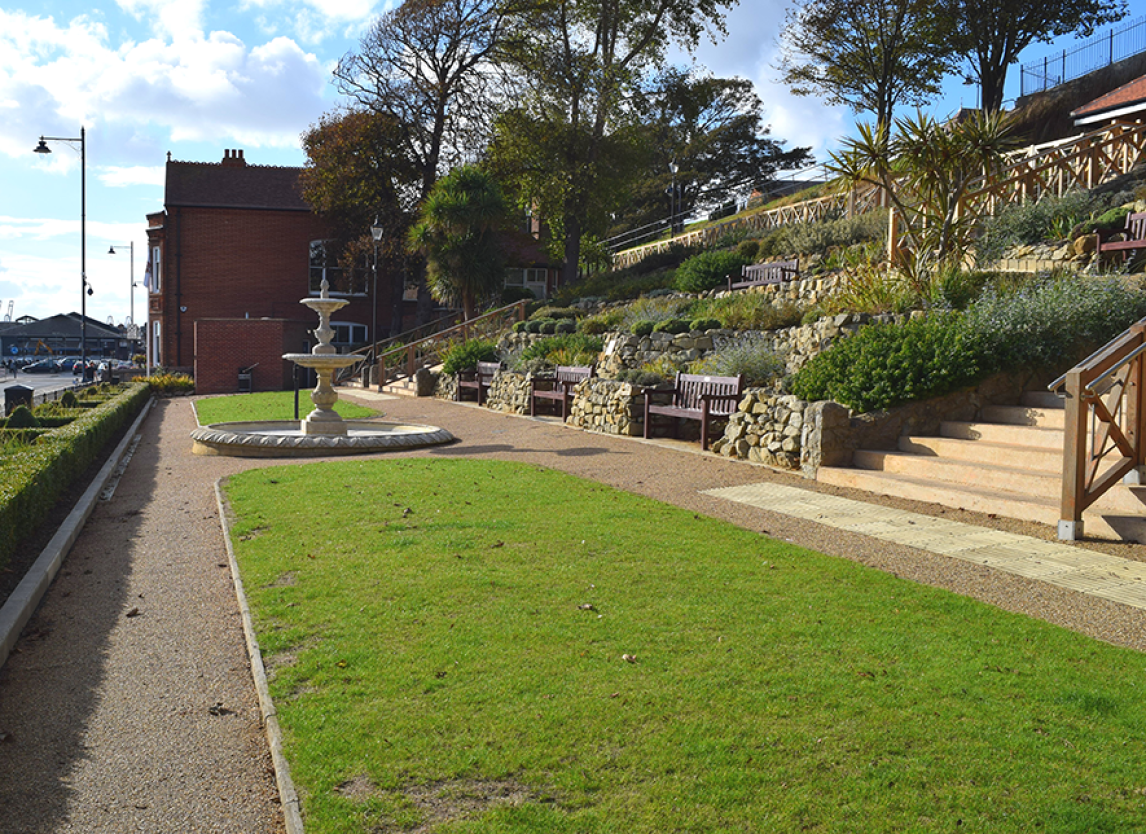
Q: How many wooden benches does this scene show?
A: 5